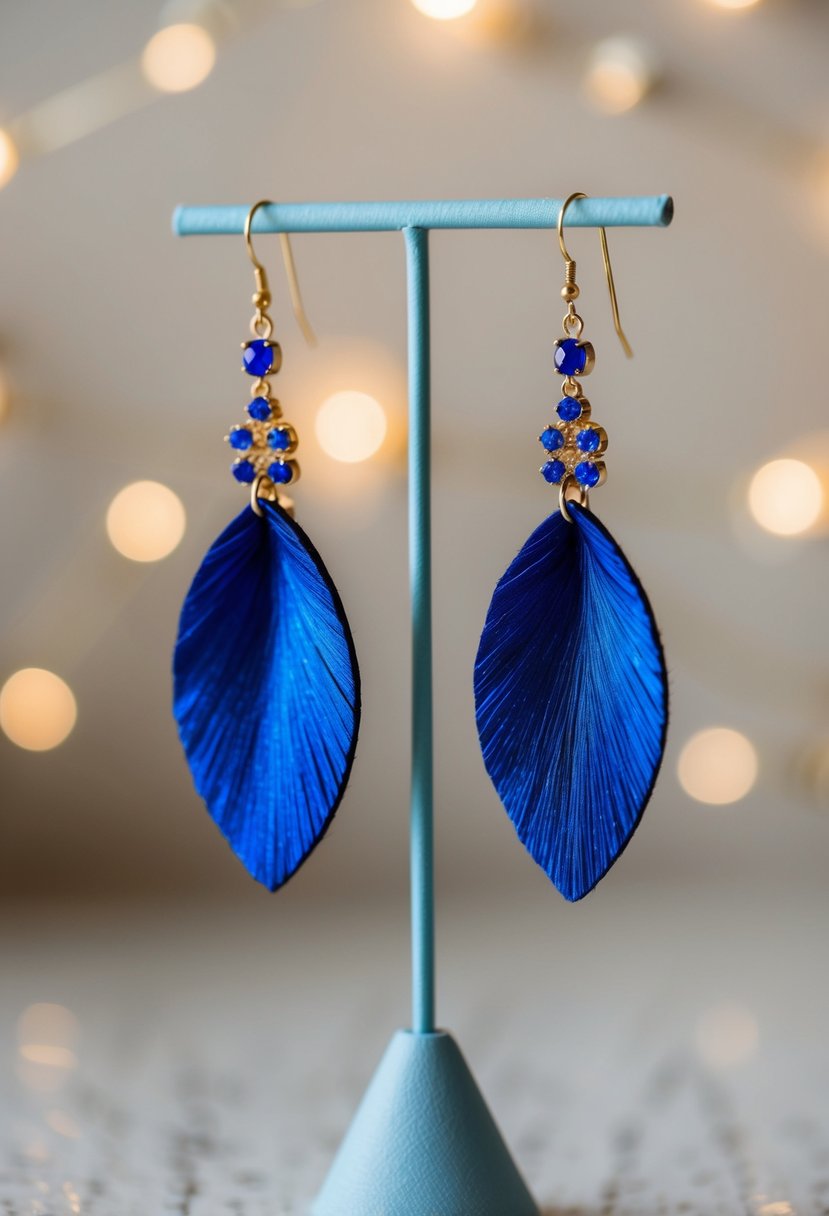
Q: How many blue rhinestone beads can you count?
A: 12